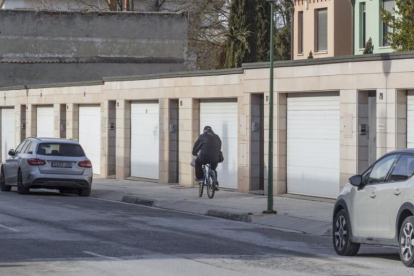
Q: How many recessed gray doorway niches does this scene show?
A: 6